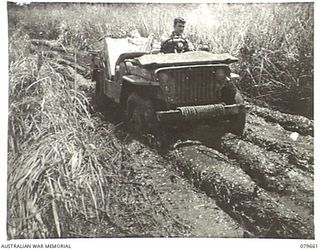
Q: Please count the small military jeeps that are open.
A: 1